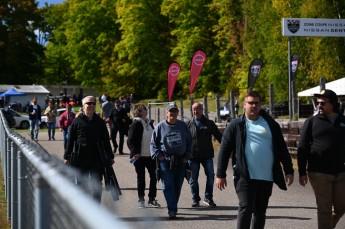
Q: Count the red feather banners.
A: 2